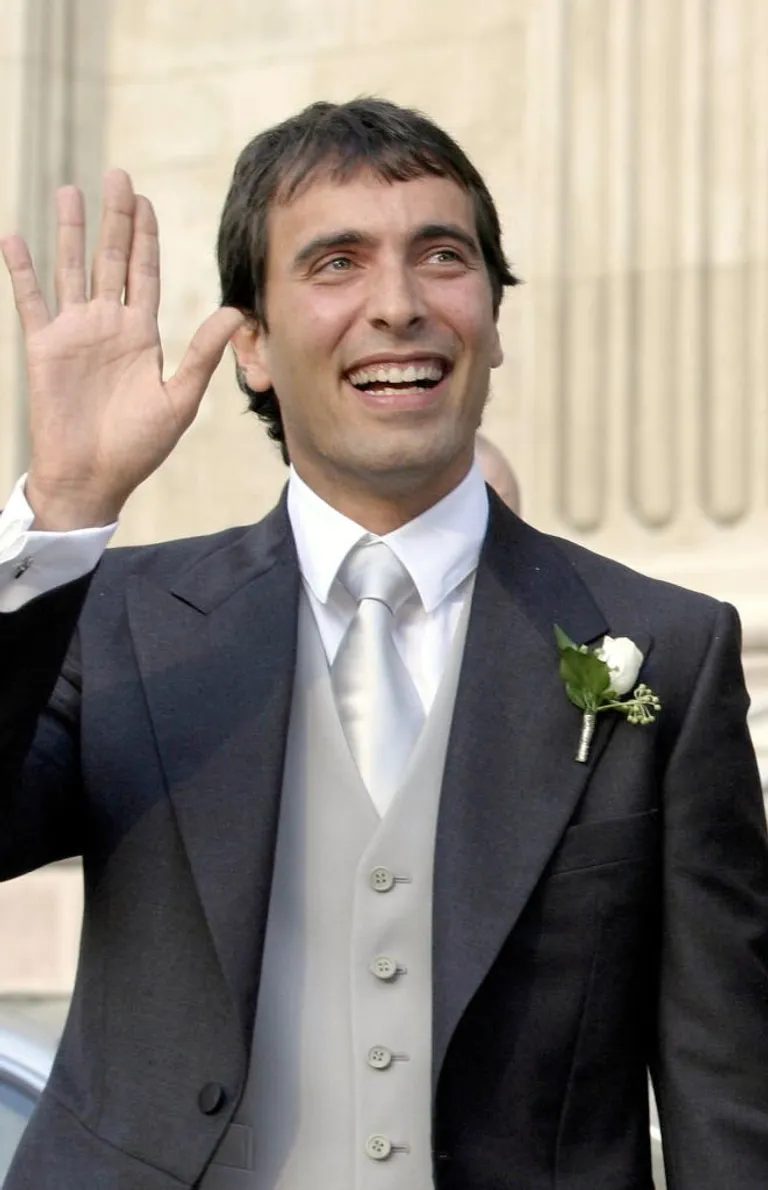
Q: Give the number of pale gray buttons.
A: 4